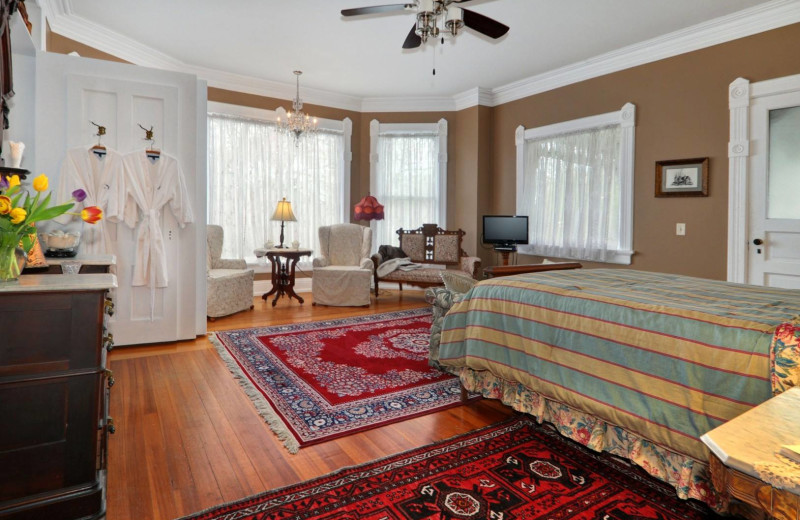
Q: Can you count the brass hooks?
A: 2